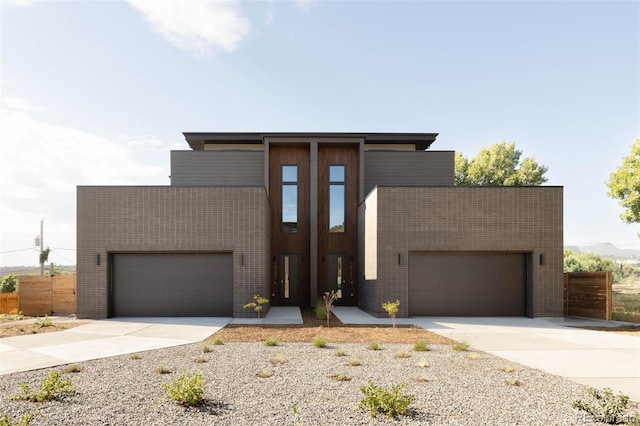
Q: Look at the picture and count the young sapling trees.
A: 3